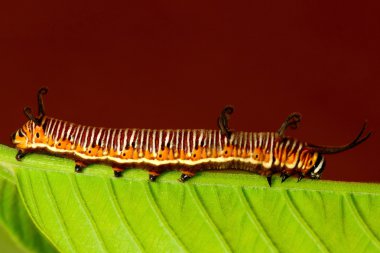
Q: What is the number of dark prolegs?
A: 5